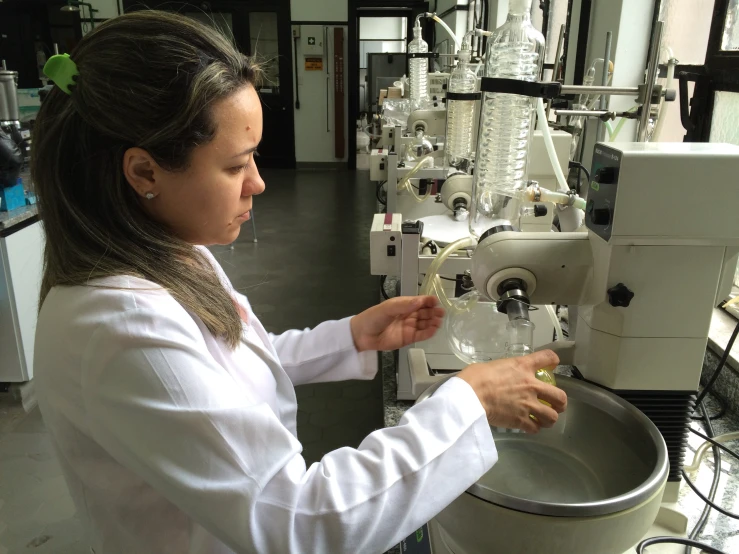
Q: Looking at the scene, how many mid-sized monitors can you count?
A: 0